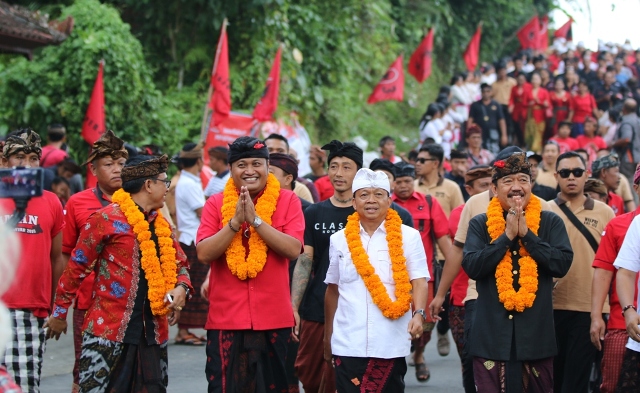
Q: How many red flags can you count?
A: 9